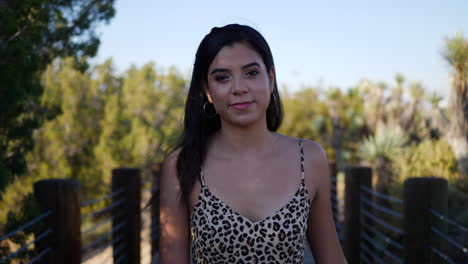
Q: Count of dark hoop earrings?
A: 2